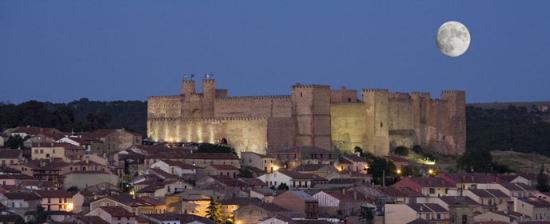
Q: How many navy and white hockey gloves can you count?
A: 0